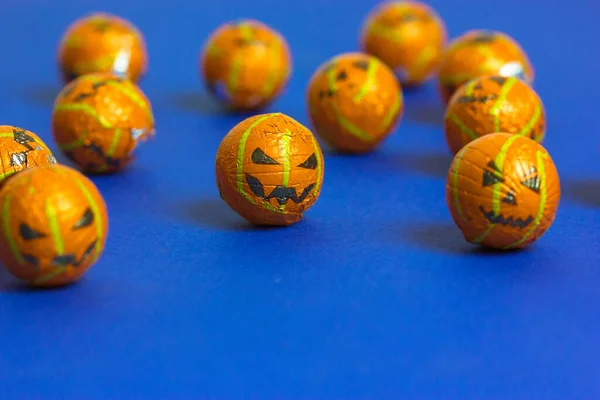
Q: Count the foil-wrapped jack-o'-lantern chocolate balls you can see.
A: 11